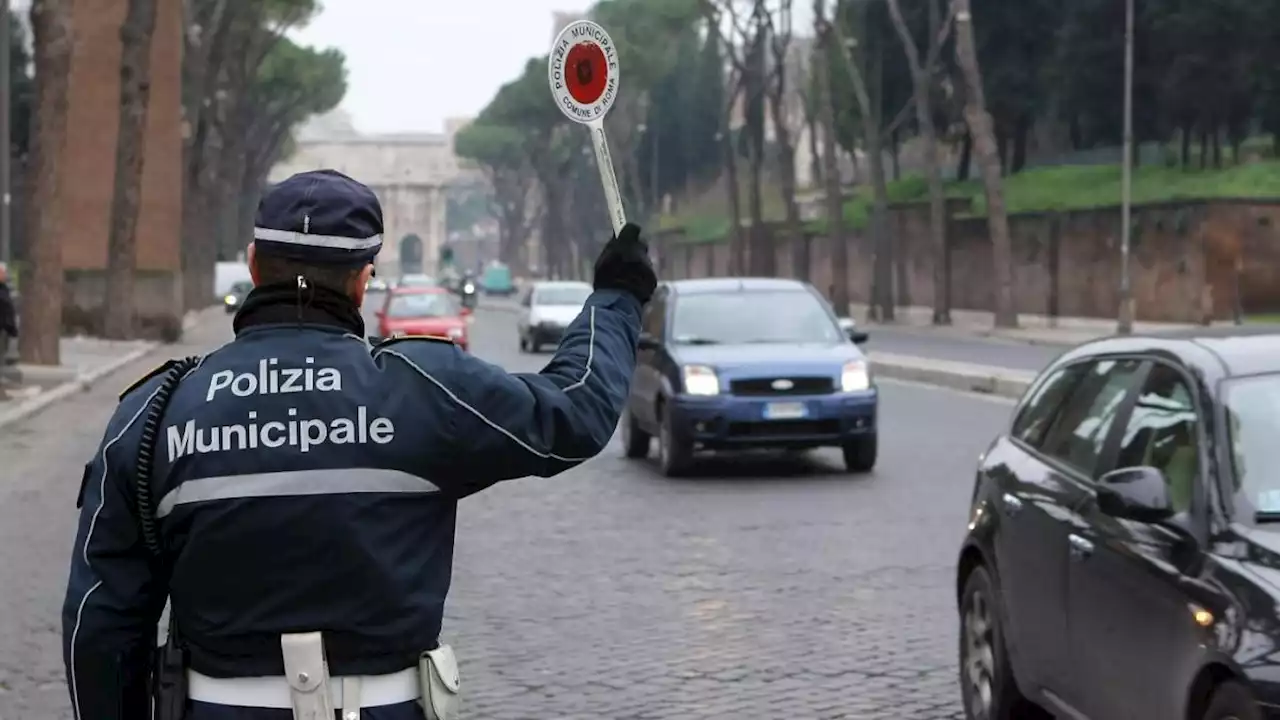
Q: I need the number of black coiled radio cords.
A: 1